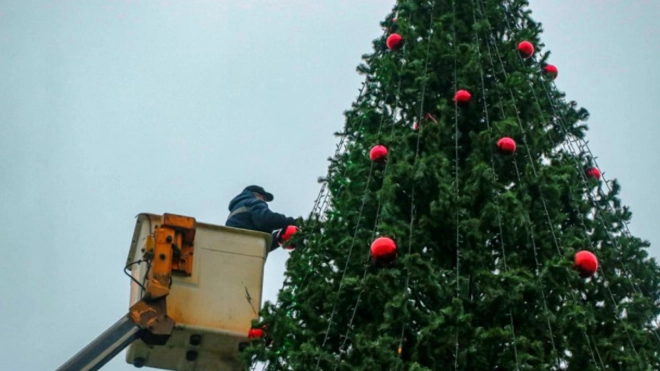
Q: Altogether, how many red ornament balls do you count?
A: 11